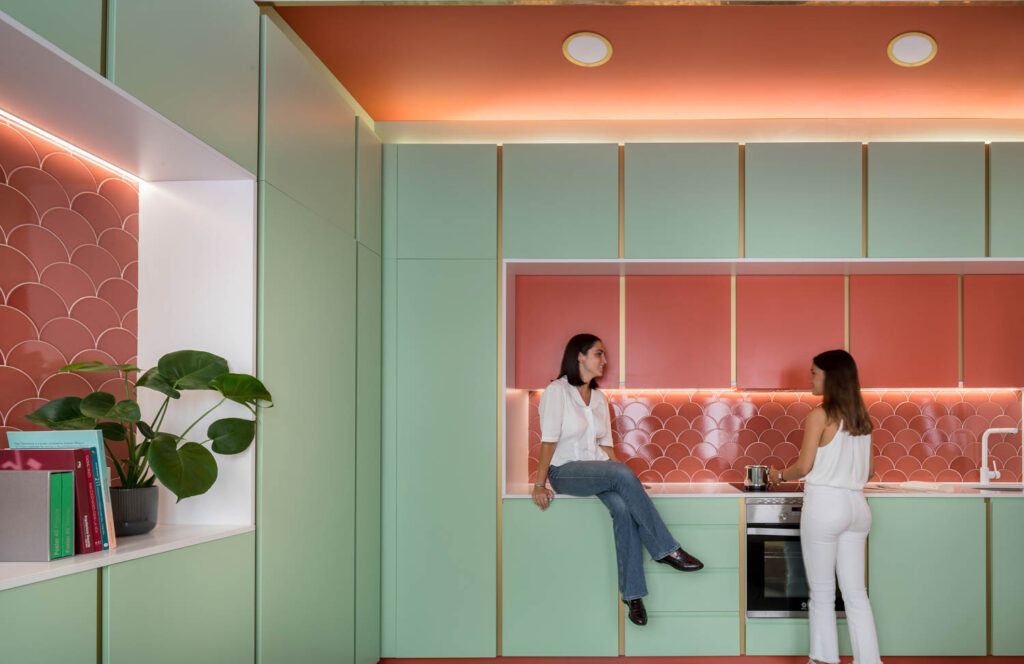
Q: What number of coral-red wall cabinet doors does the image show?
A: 5